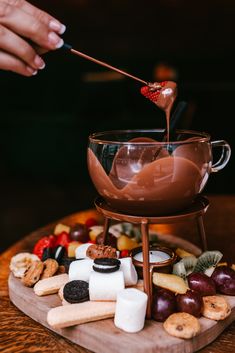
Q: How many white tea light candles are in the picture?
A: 1